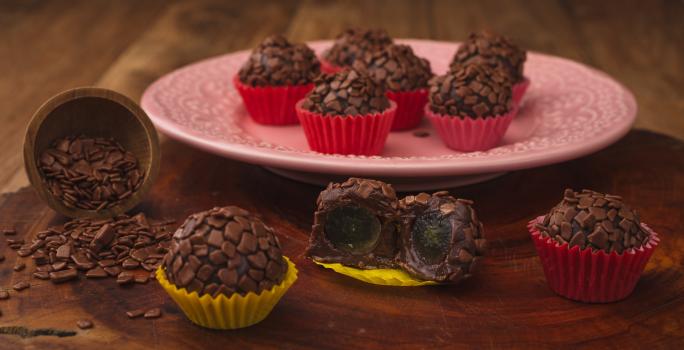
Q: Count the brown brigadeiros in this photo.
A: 9